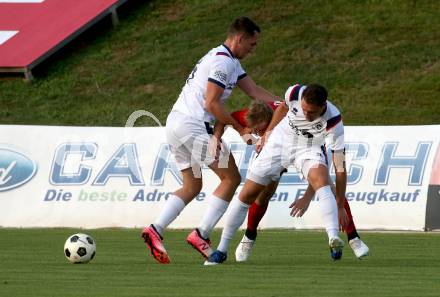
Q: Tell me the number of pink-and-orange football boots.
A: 2